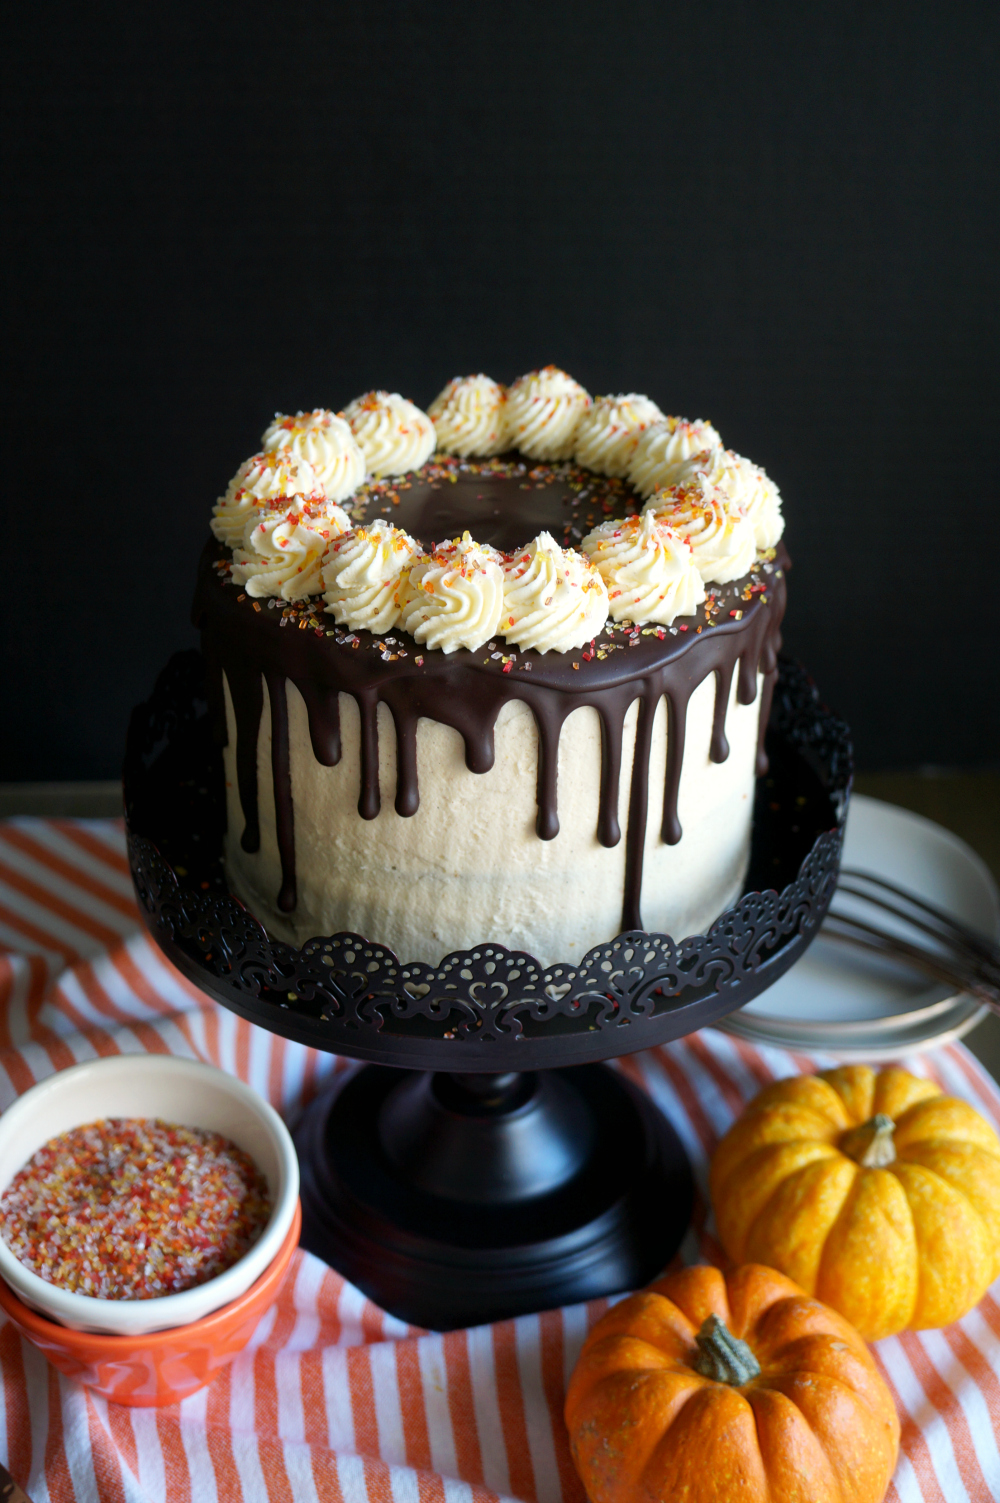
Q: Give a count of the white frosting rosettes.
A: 14